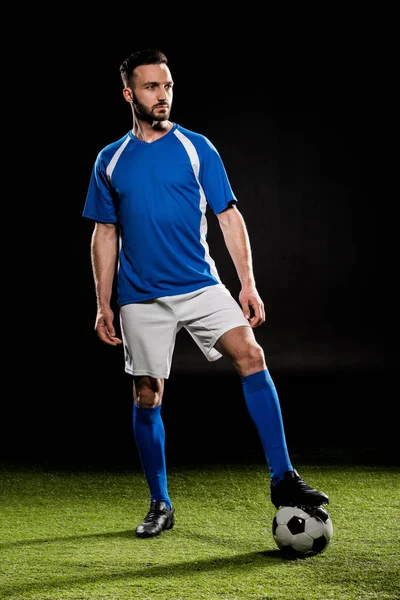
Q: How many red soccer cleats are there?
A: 0